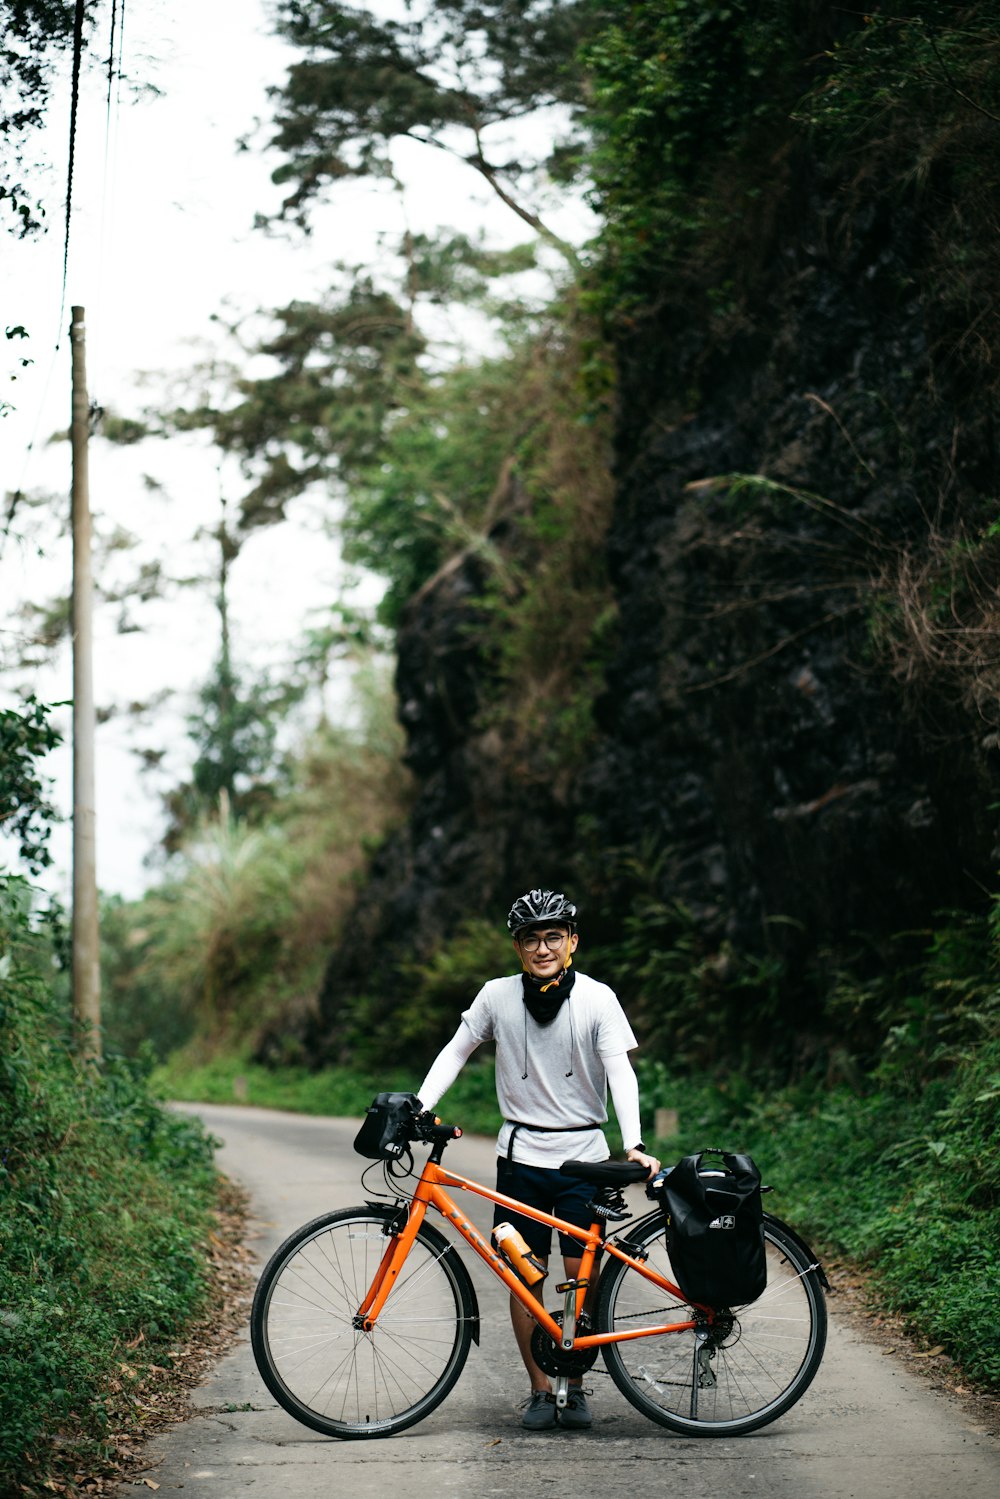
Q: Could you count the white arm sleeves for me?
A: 2